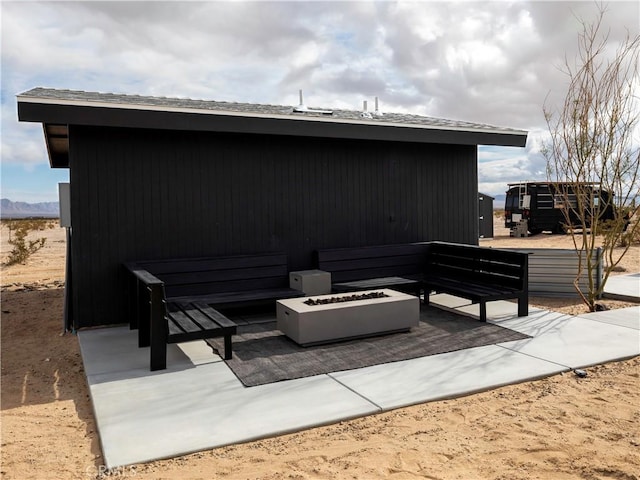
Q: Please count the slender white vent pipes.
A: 3